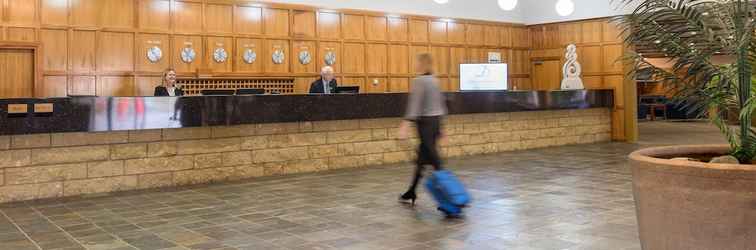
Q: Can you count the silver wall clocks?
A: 7